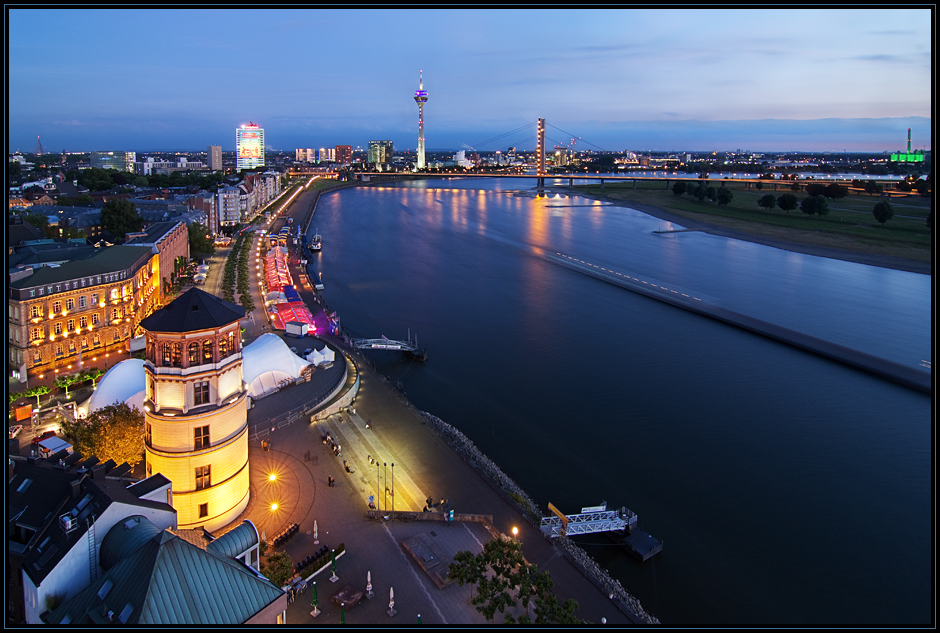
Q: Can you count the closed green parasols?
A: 4